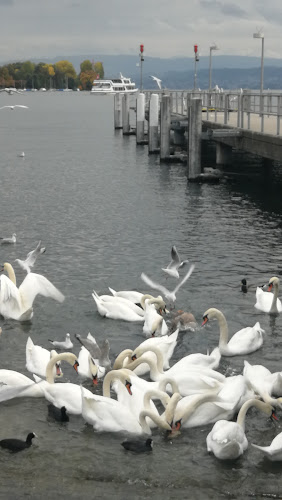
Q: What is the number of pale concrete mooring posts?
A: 6